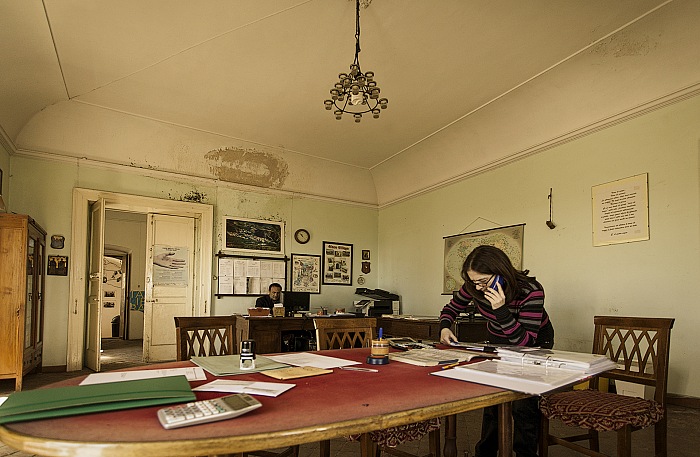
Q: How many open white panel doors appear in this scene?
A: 1